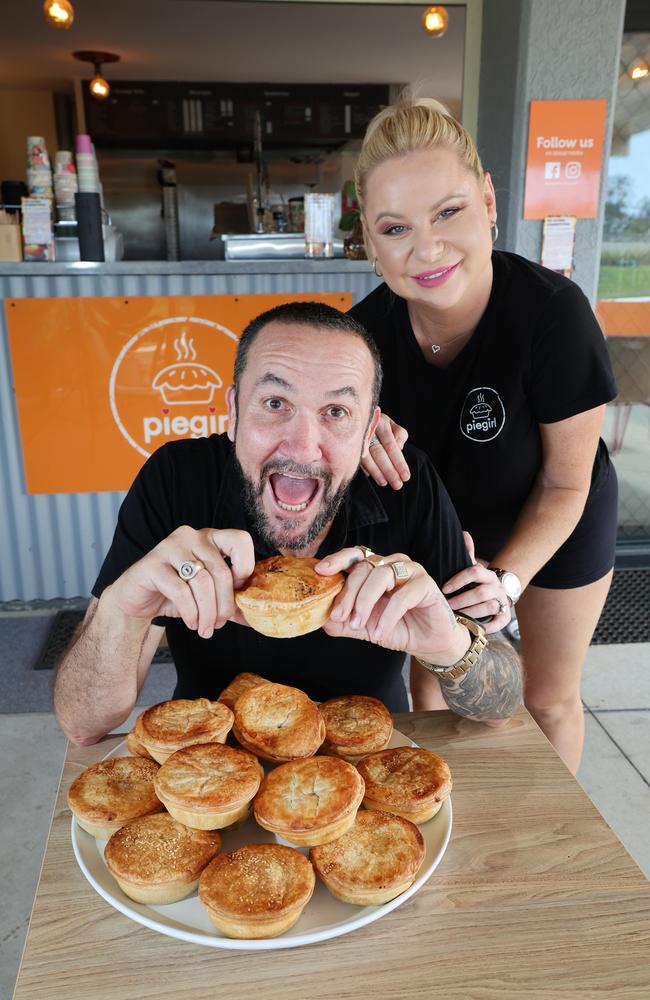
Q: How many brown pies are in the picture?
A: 13